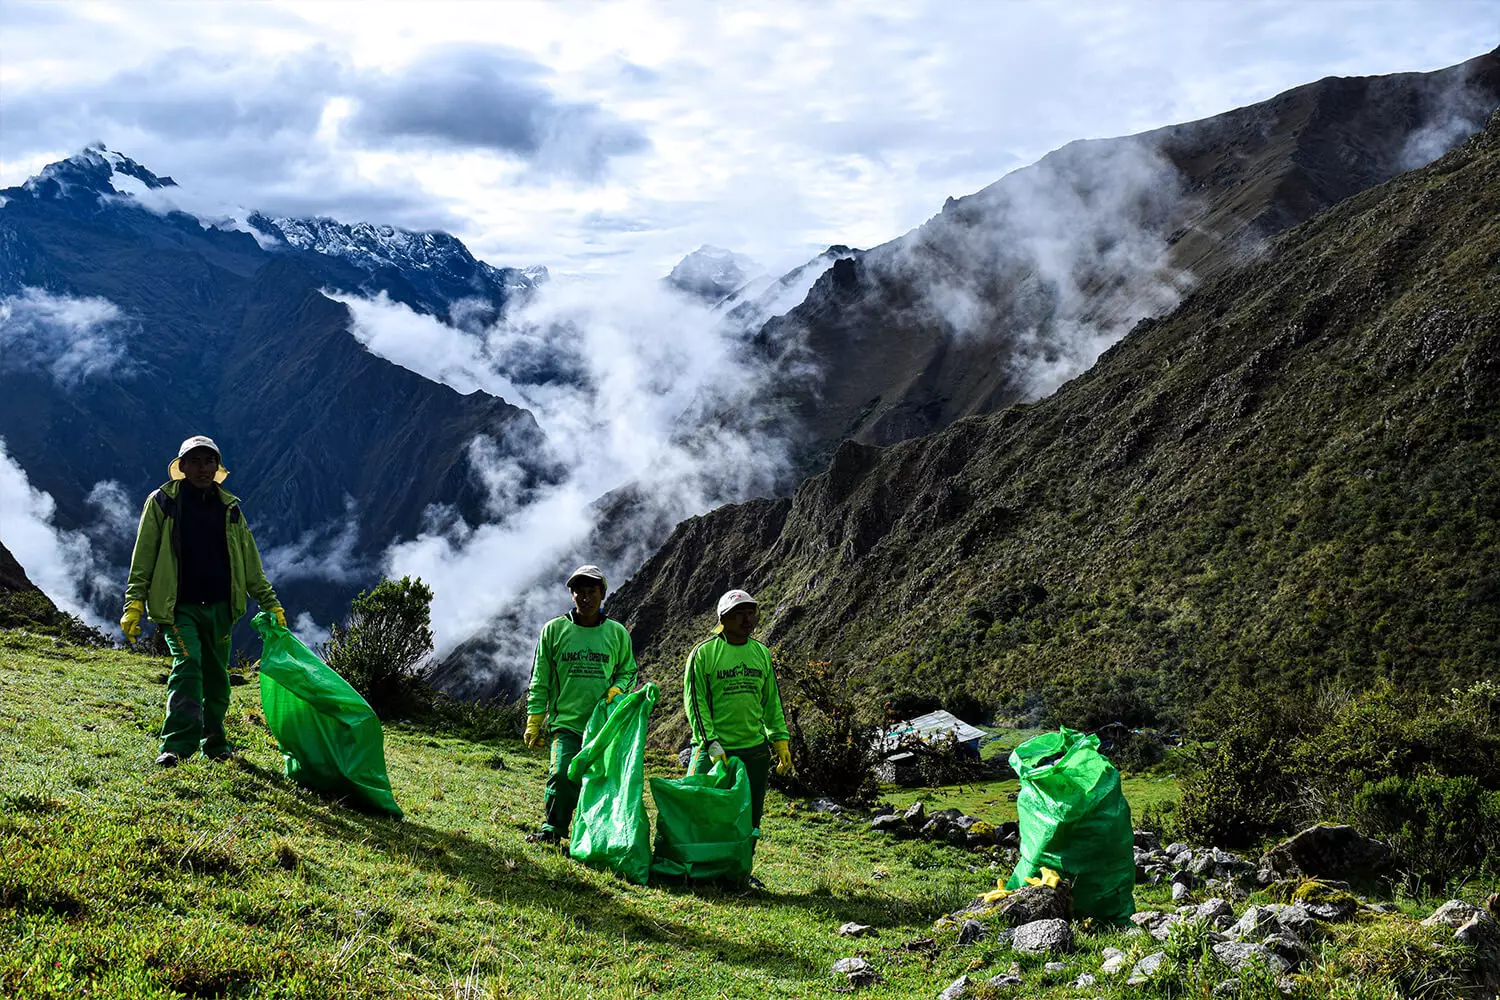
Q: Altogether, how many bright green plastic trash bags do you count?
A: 4